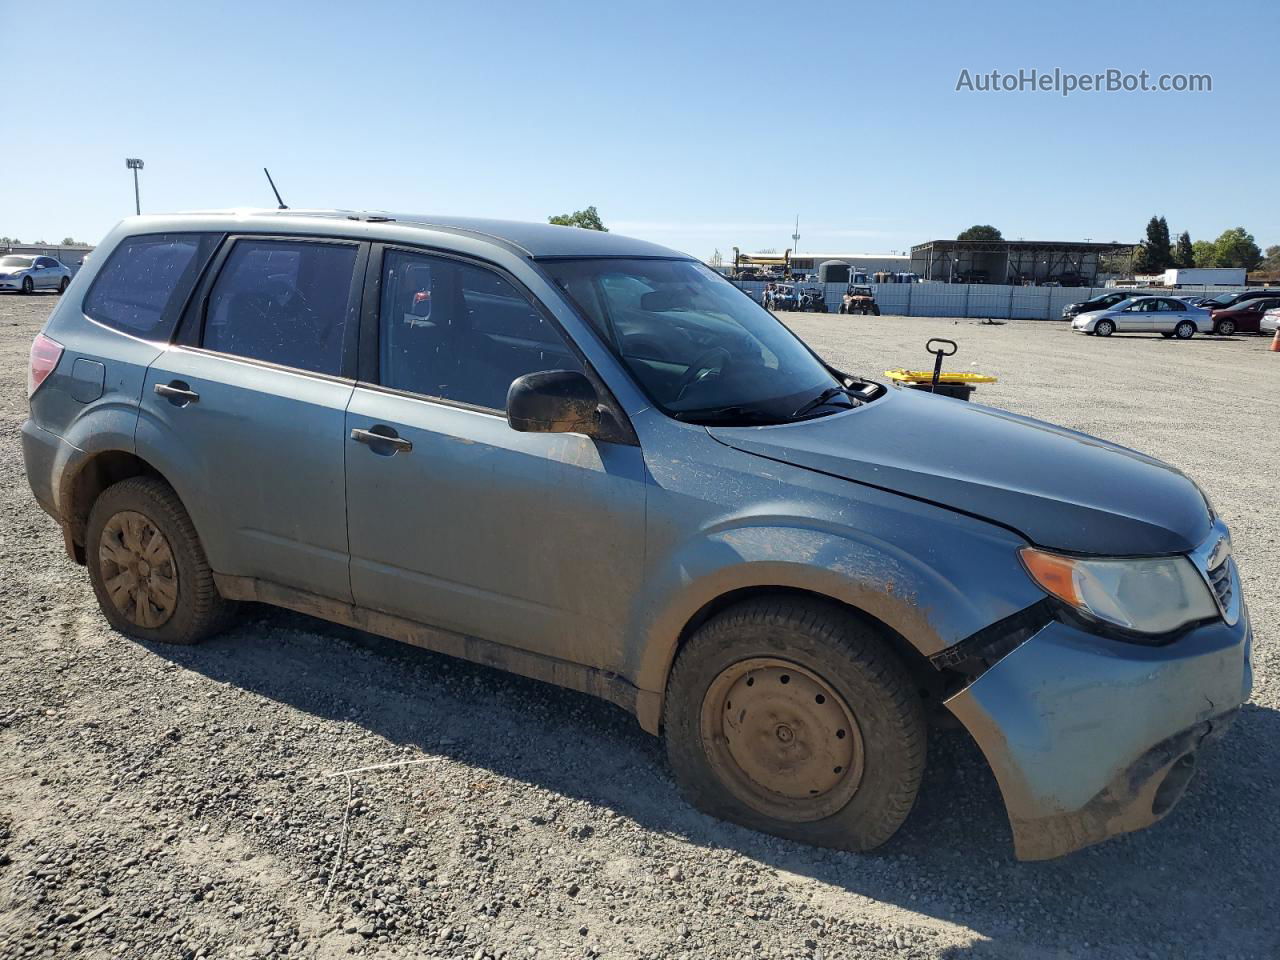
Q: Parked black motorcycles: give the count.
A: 0